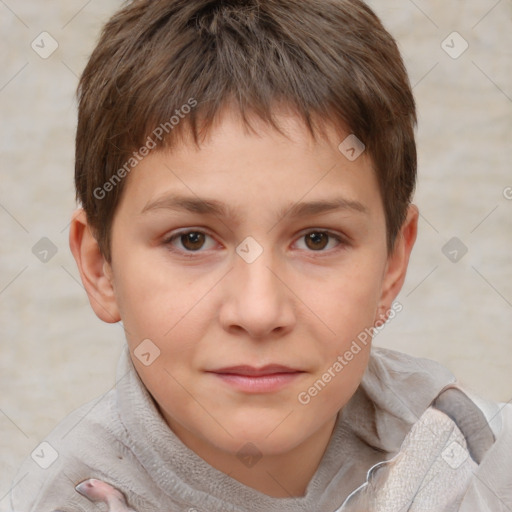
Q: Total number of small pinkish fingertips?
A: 1